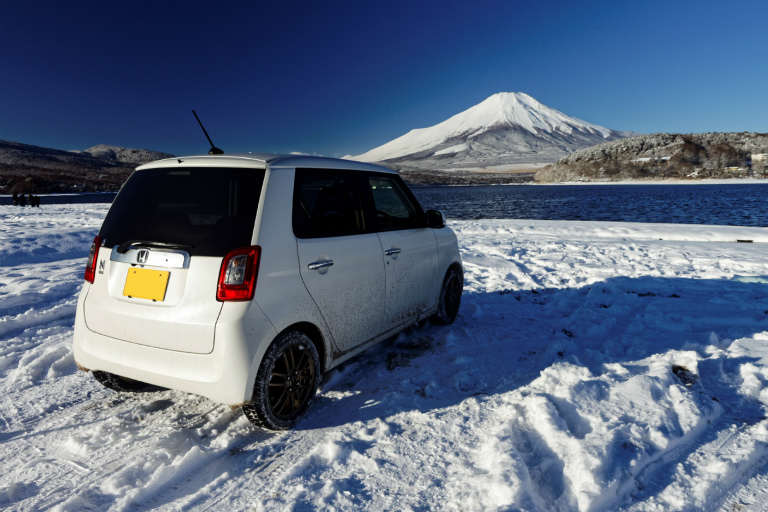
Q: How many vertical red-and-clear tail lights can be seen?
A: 2